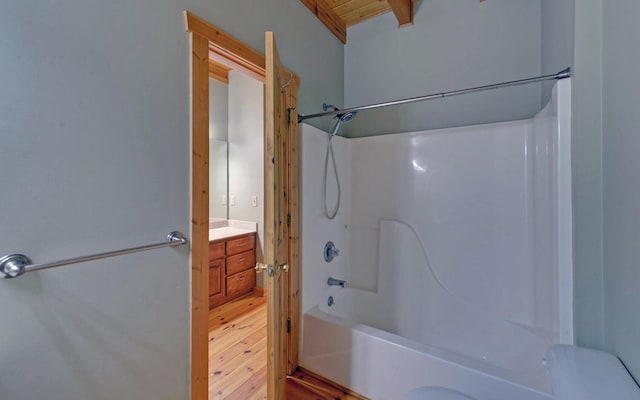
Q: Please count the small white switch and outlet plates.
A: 2